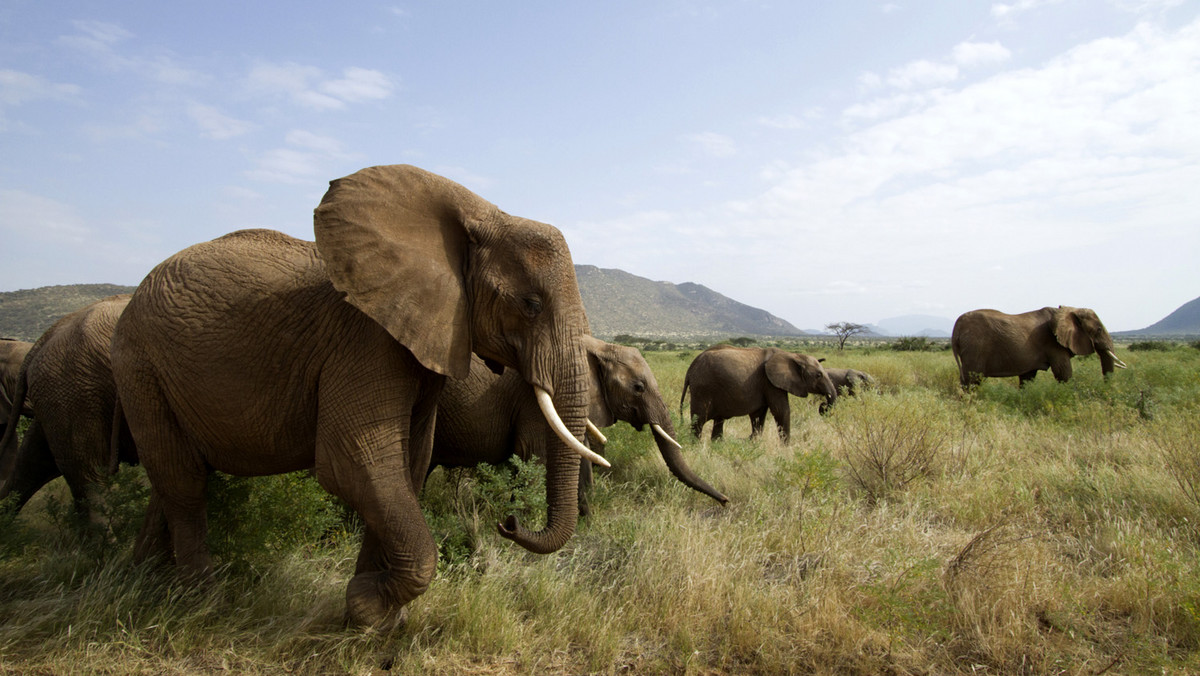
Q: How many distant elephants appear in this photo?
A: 3